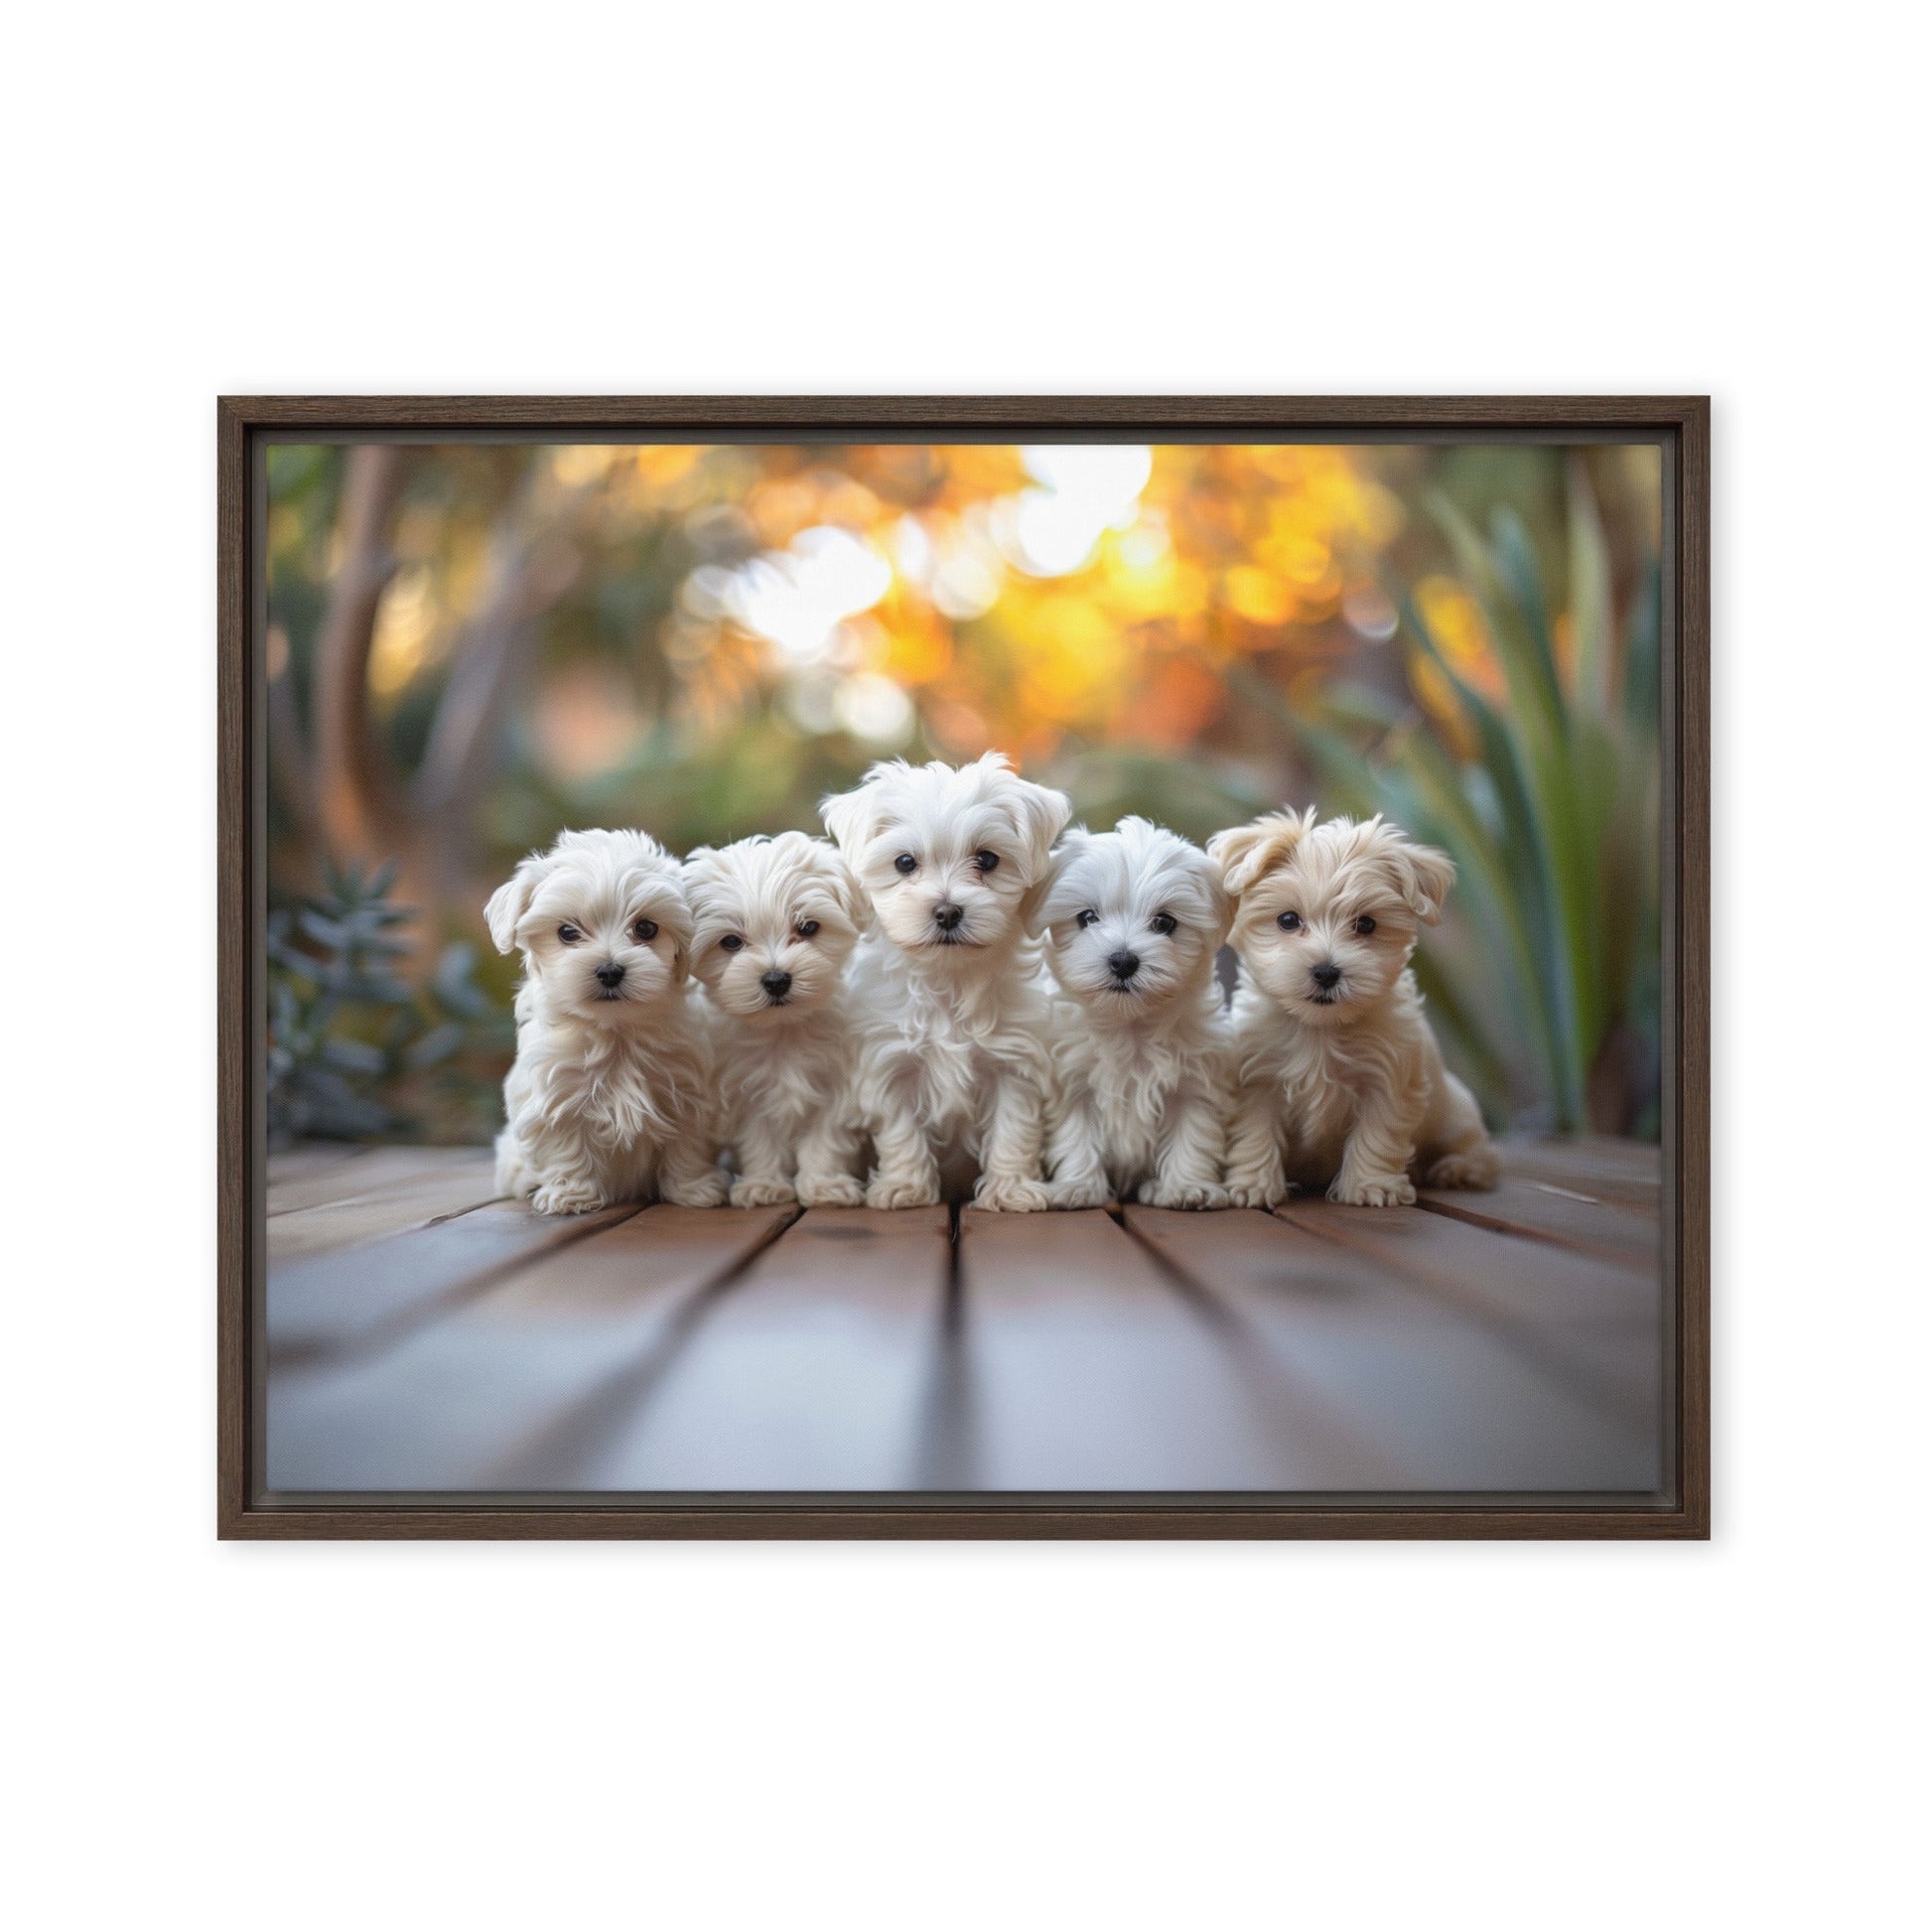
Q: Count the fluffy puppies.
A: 5